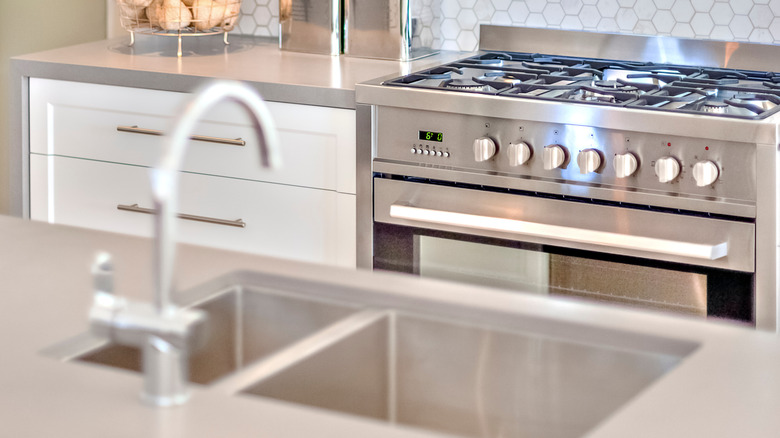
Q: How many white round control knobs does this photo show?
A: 7